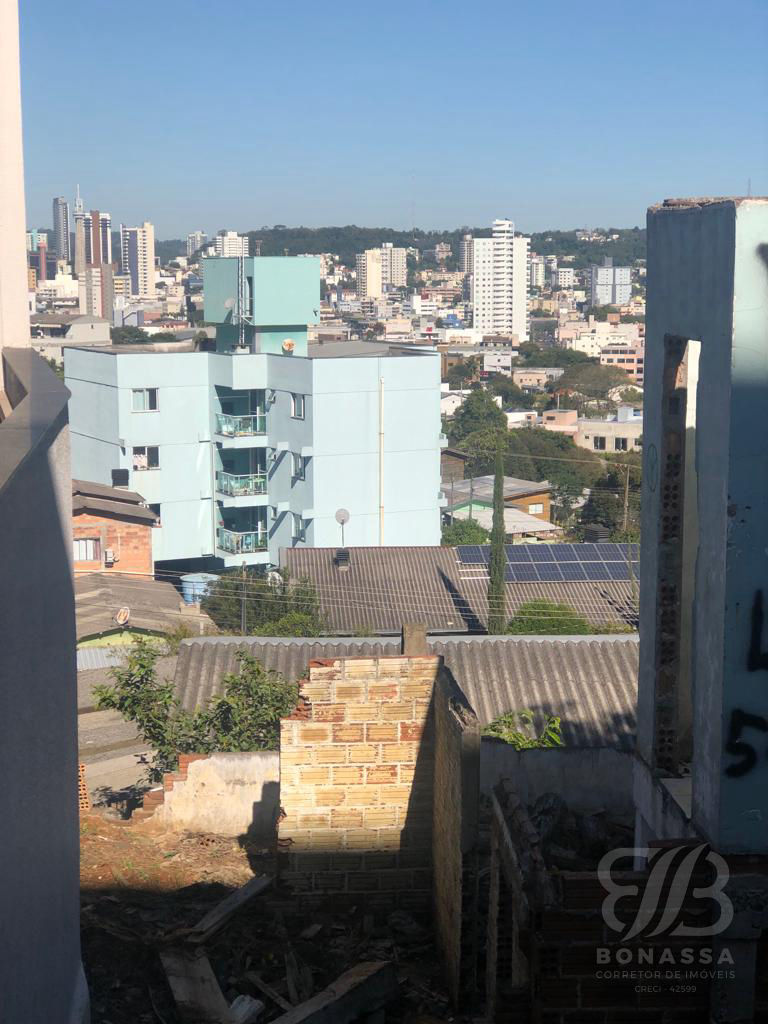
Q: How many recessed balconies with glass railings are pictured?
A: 3